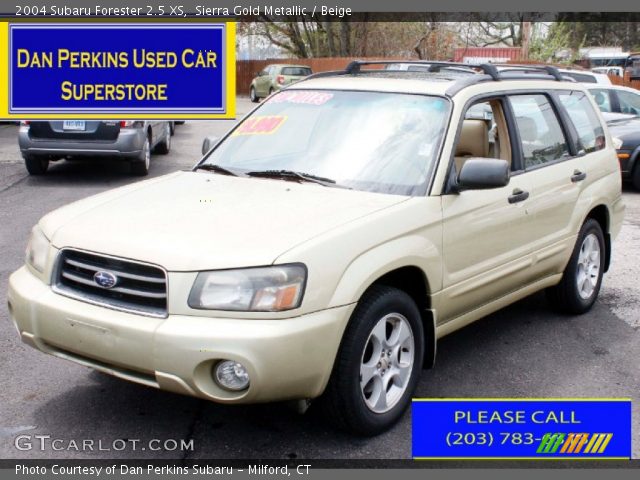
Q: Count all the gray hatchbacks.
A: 1